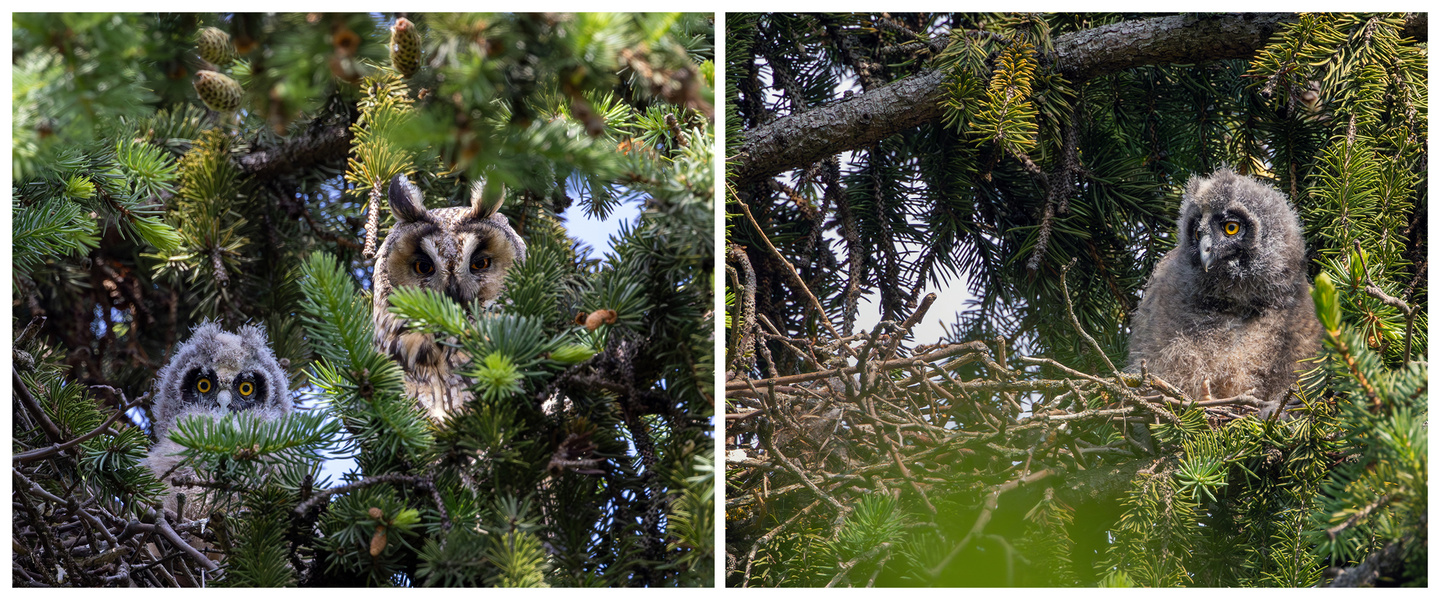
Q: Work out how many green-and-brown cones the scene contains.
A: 3